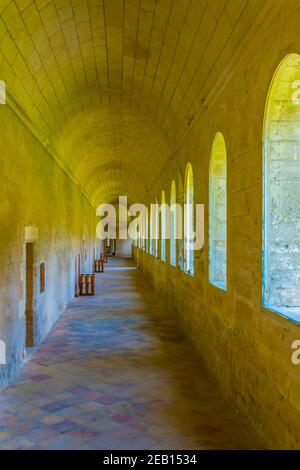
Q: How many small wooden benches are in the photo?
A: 3